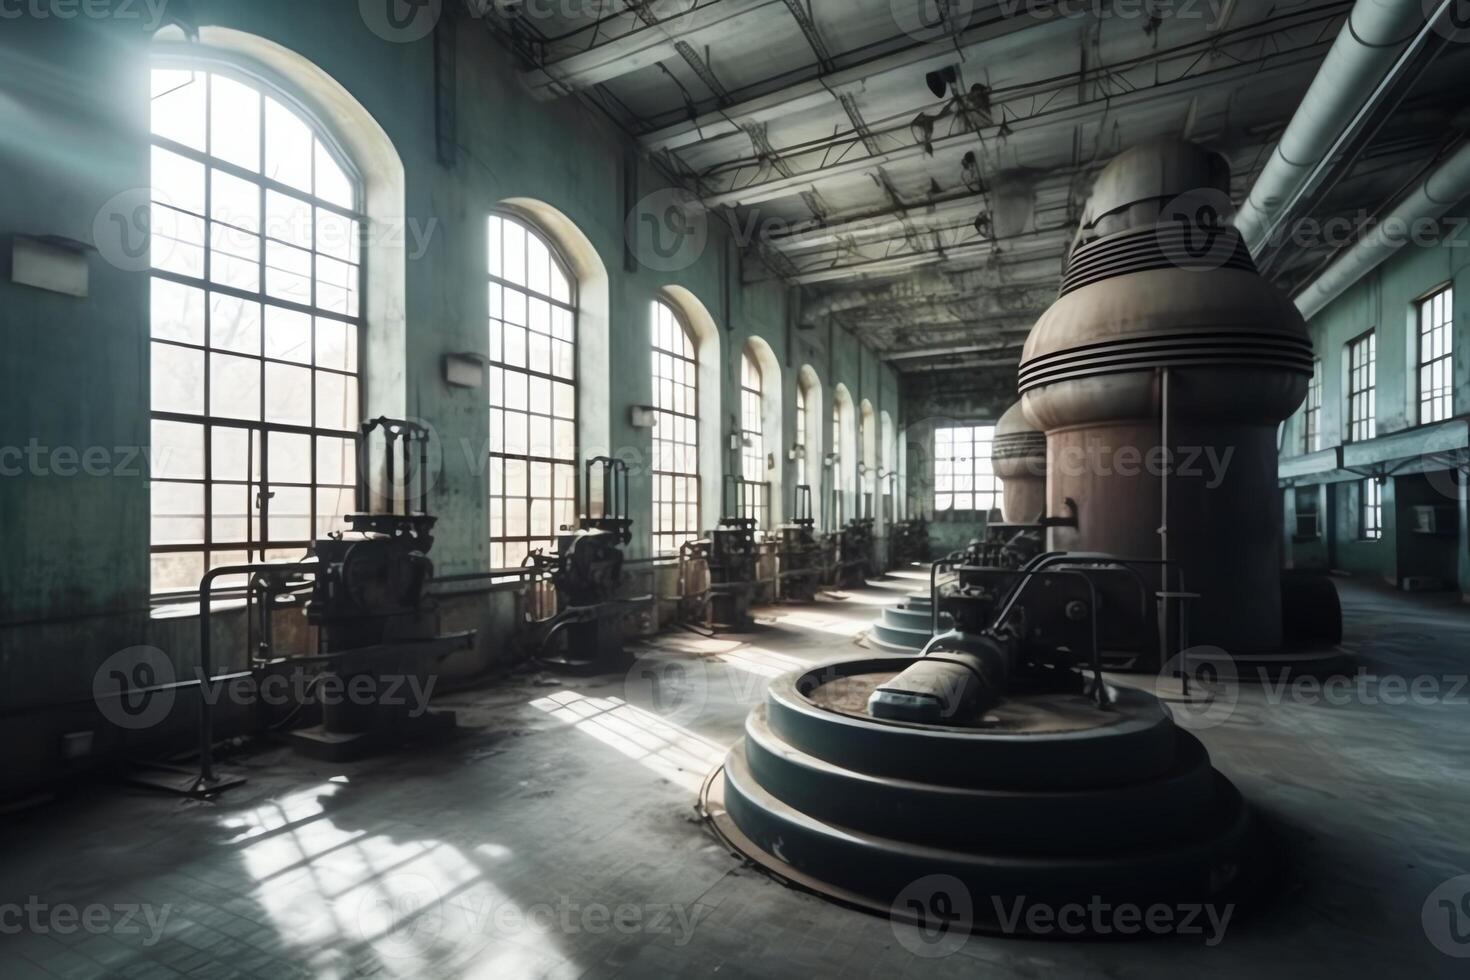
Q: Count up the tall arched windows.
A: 8